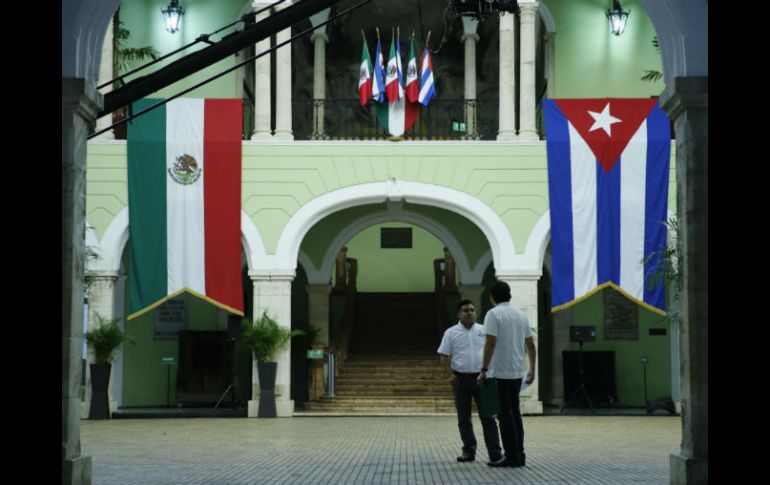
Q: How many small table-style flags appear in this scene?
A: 6